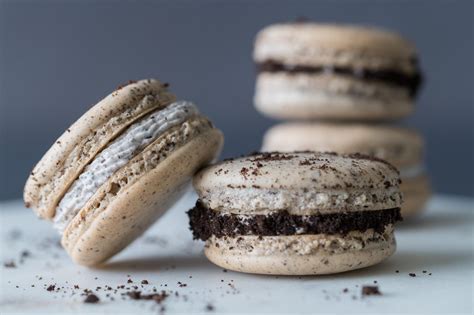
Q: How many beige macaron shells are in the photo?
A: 8